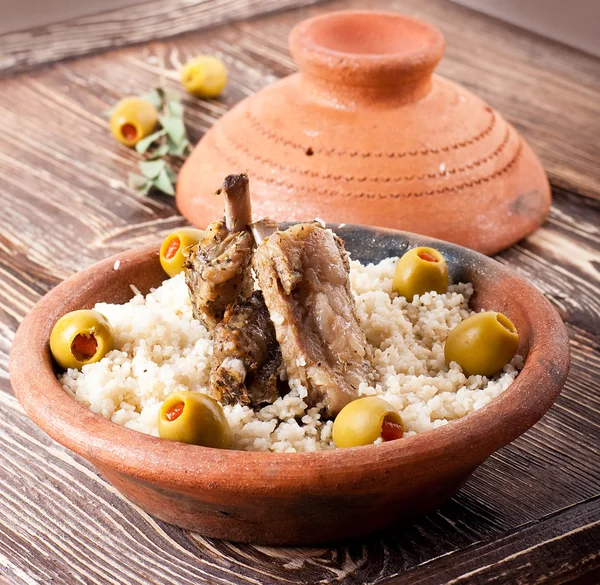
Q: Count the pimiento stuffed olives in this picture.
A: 8